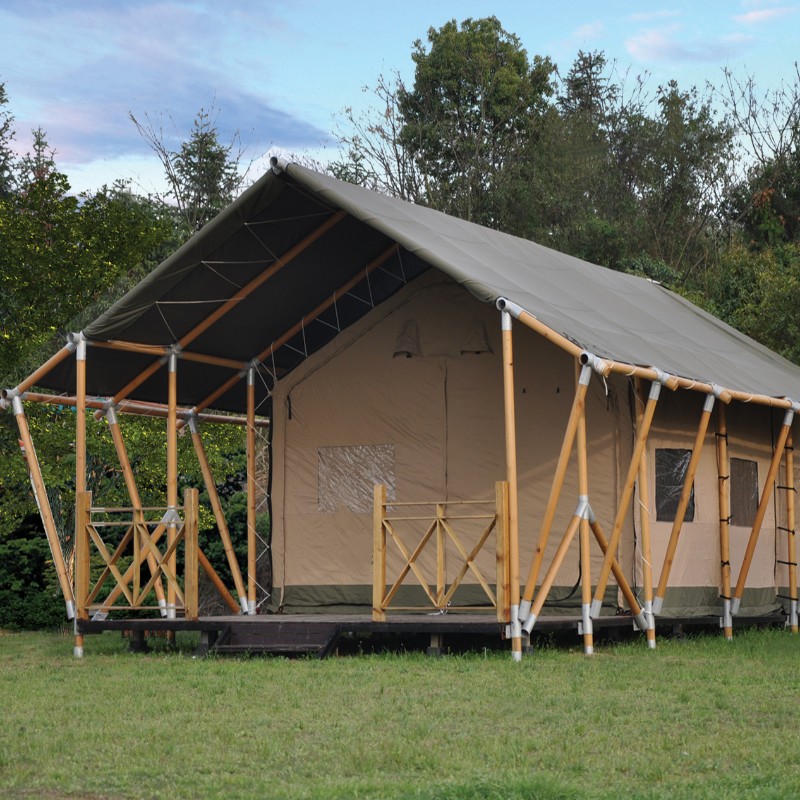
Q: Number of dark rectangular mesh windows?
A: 2